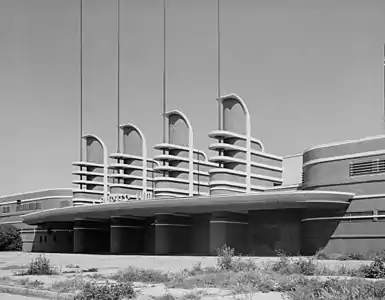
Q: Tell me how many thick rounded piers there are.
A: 4